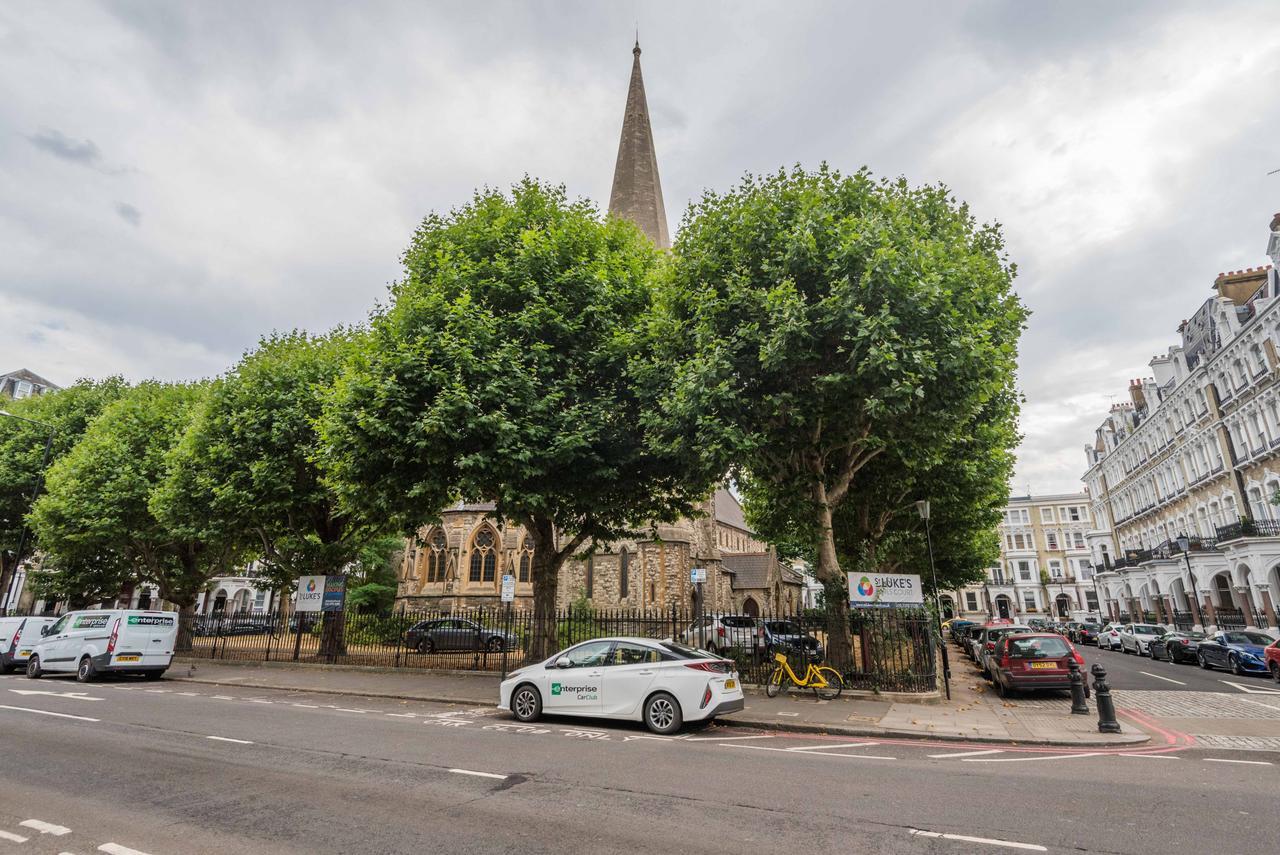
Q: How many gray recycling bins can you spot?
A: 0